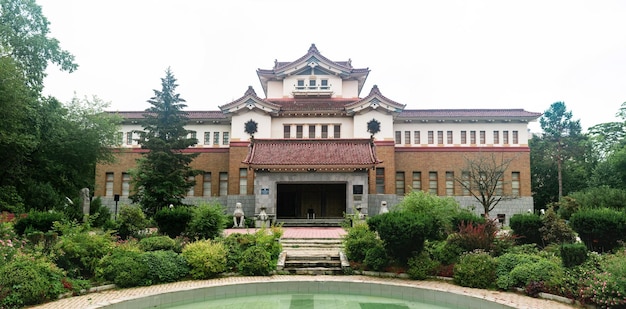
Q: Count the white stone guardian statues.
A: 2